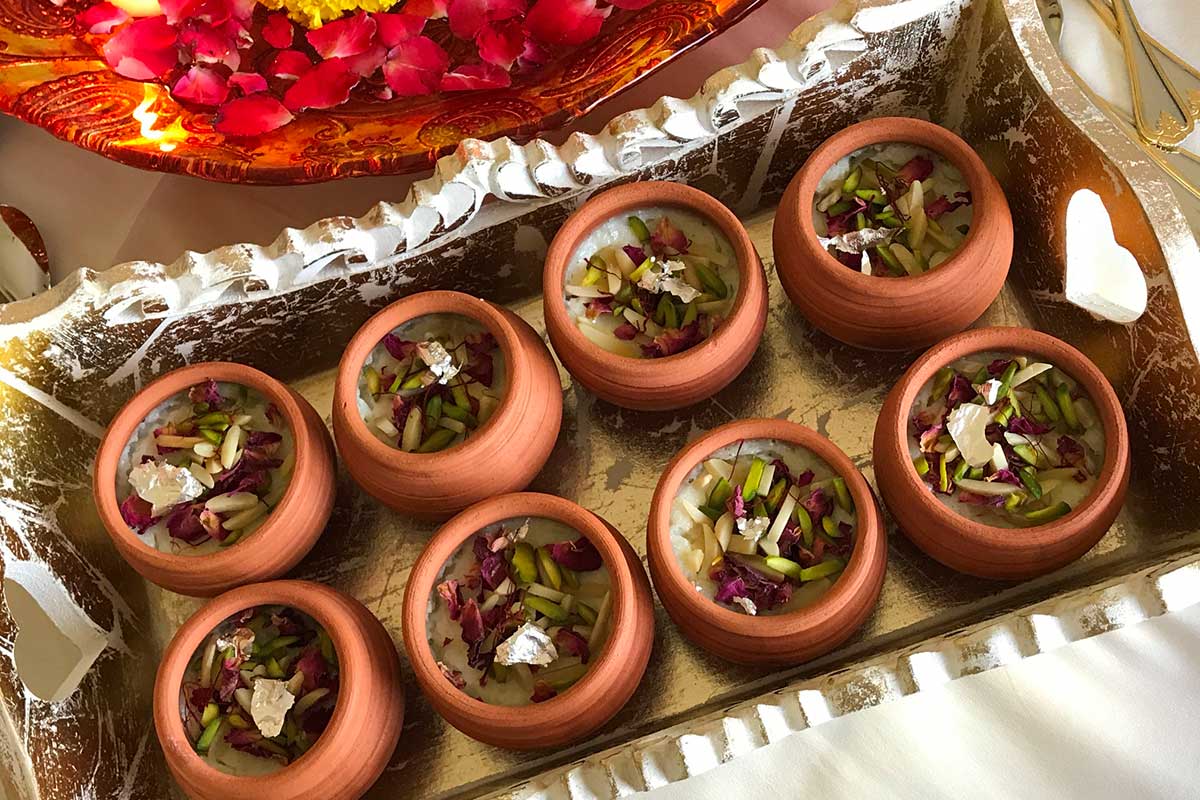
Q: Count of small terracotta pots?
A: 8